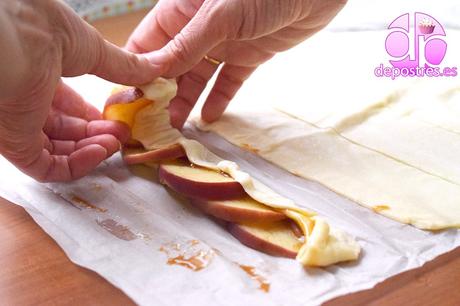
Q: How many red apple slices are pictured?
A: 5